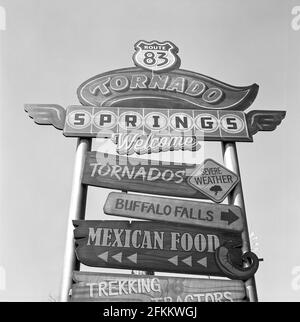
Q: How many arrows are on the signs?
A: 7